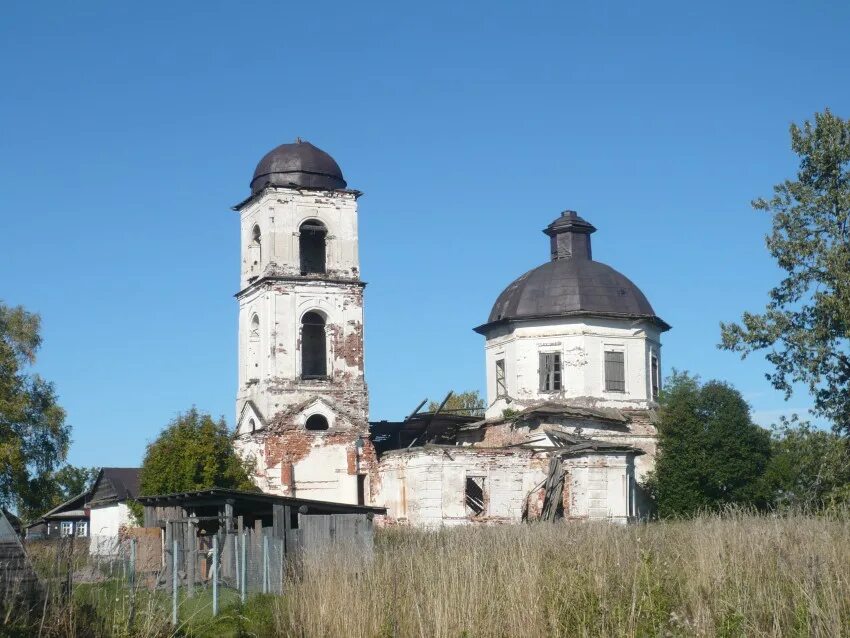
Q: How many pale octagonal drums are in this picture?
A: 1